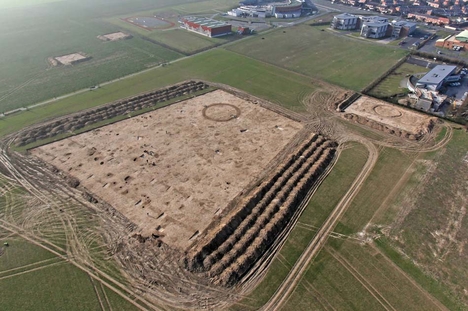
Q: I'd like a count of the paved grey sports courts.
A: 1